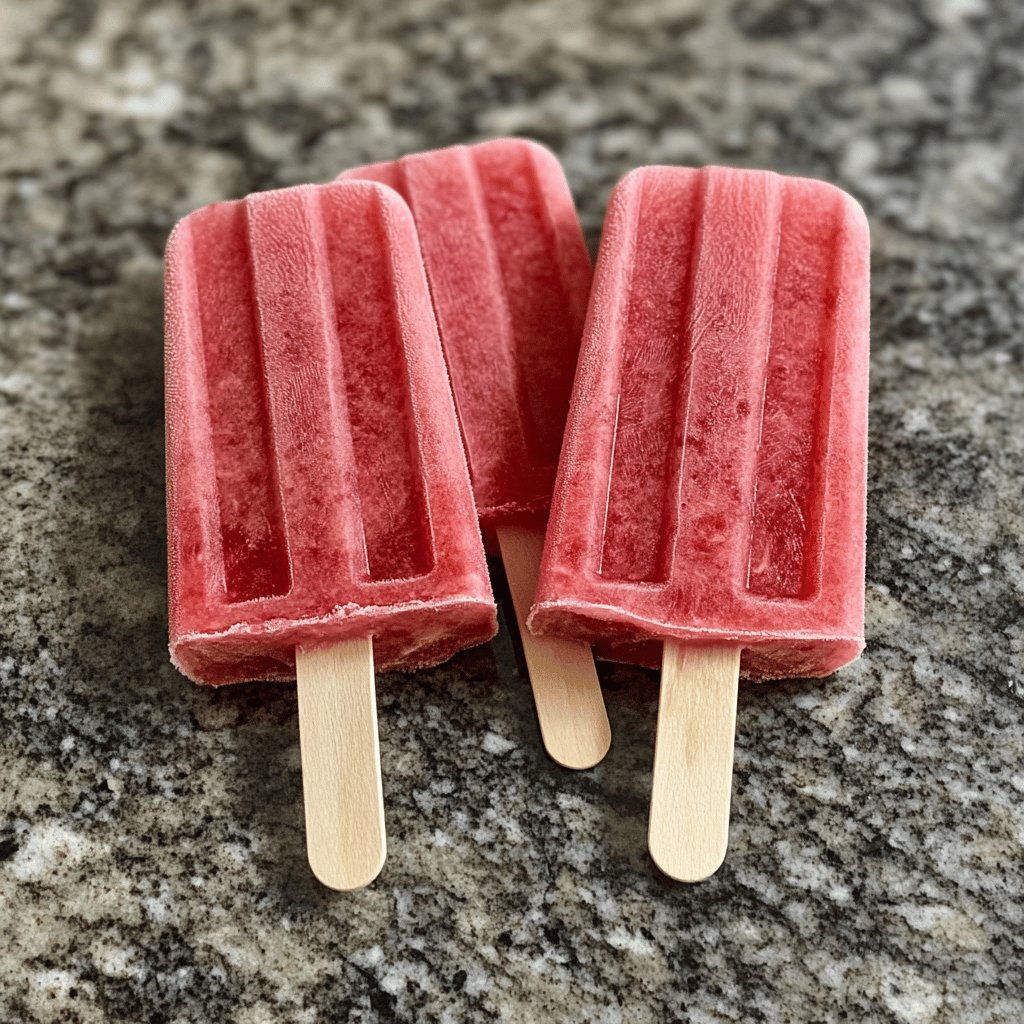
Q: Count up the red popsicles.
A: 3